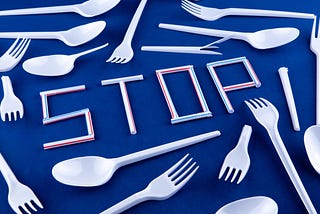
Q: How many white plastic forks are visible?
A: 9